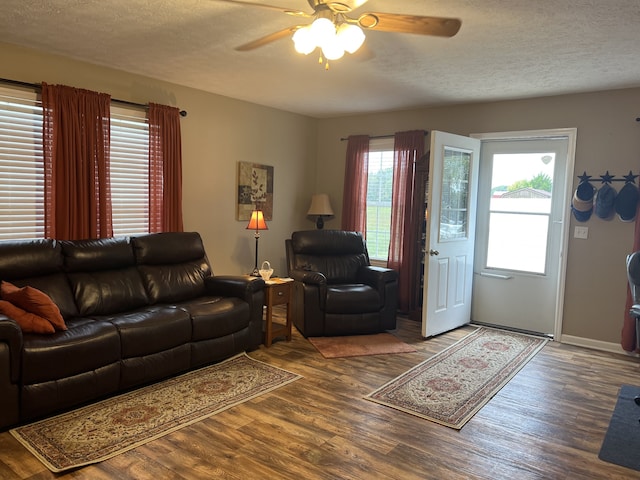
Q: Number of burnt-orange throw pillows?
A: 2